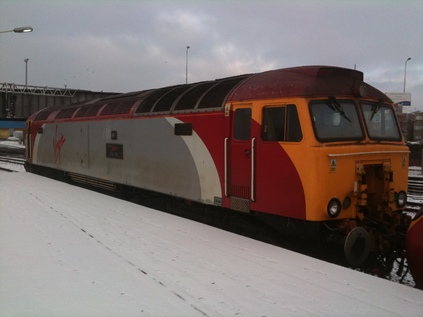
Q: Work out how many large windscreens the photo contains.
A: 2